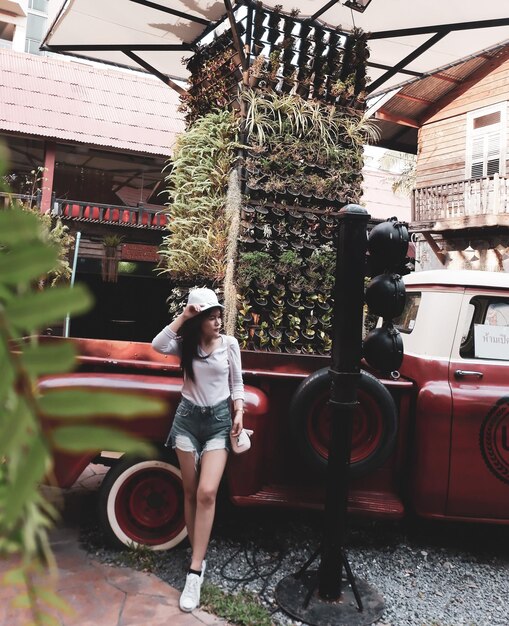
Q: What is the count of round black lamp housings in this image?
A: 3